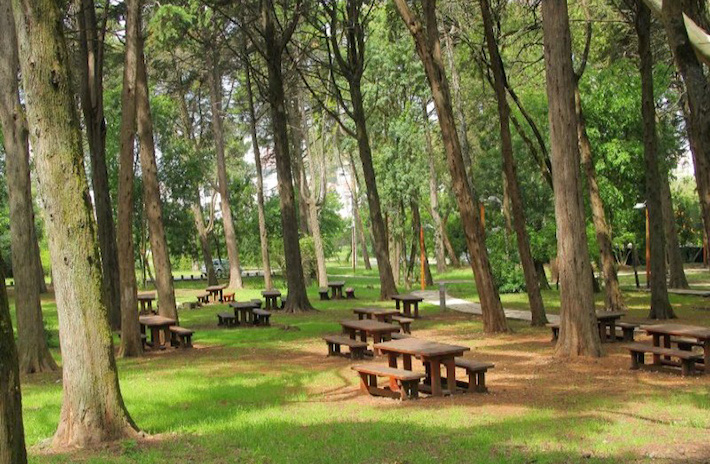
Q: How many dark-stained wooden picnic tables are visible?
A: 12